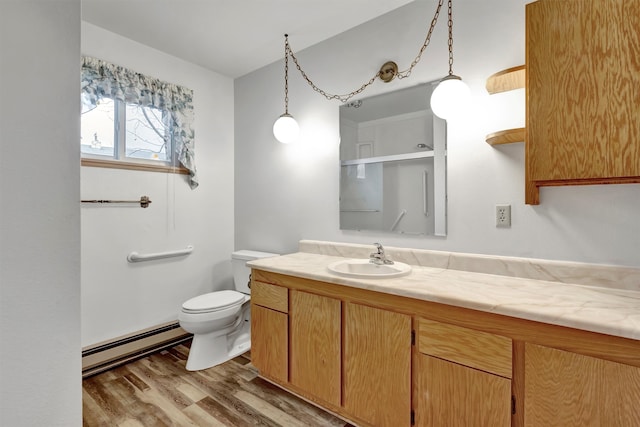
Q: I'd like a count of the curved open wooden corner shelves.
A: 2